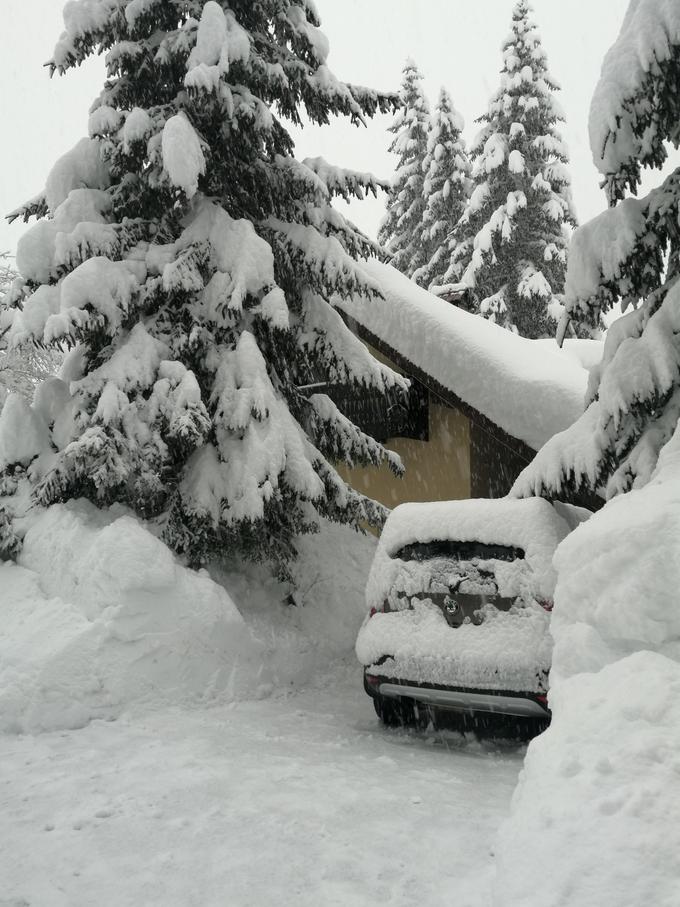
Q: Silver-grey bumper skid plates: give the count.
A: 1